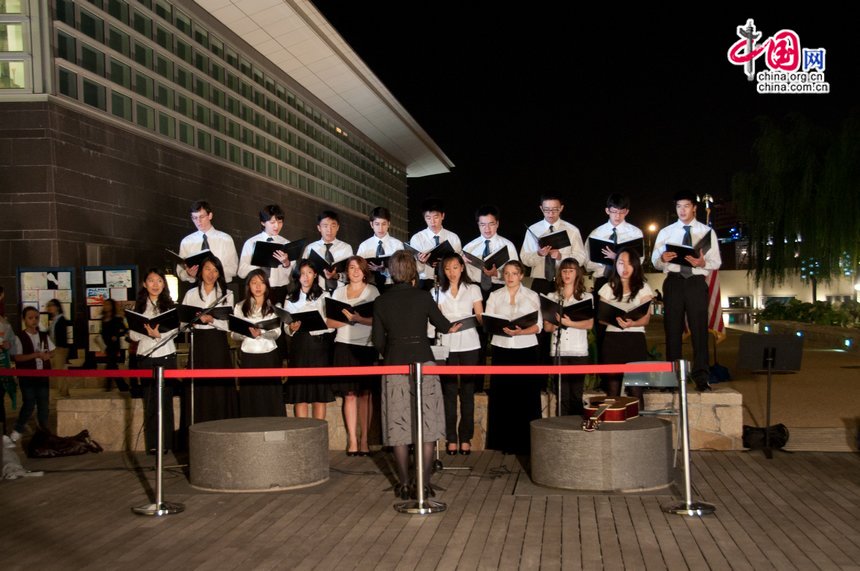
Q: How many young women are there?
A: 9